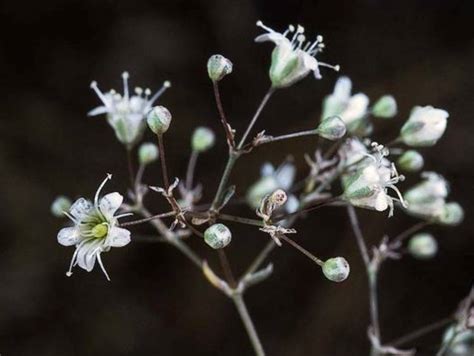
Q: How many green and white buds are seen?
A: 12